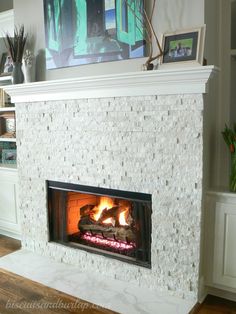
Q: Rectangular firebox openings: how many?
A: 1